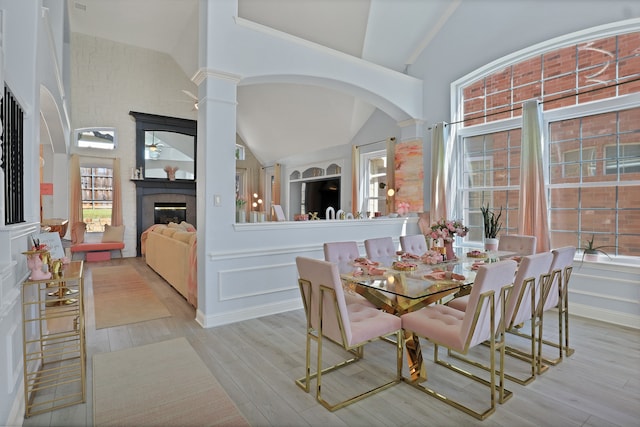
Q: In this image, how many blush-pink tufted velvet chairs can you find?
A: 8